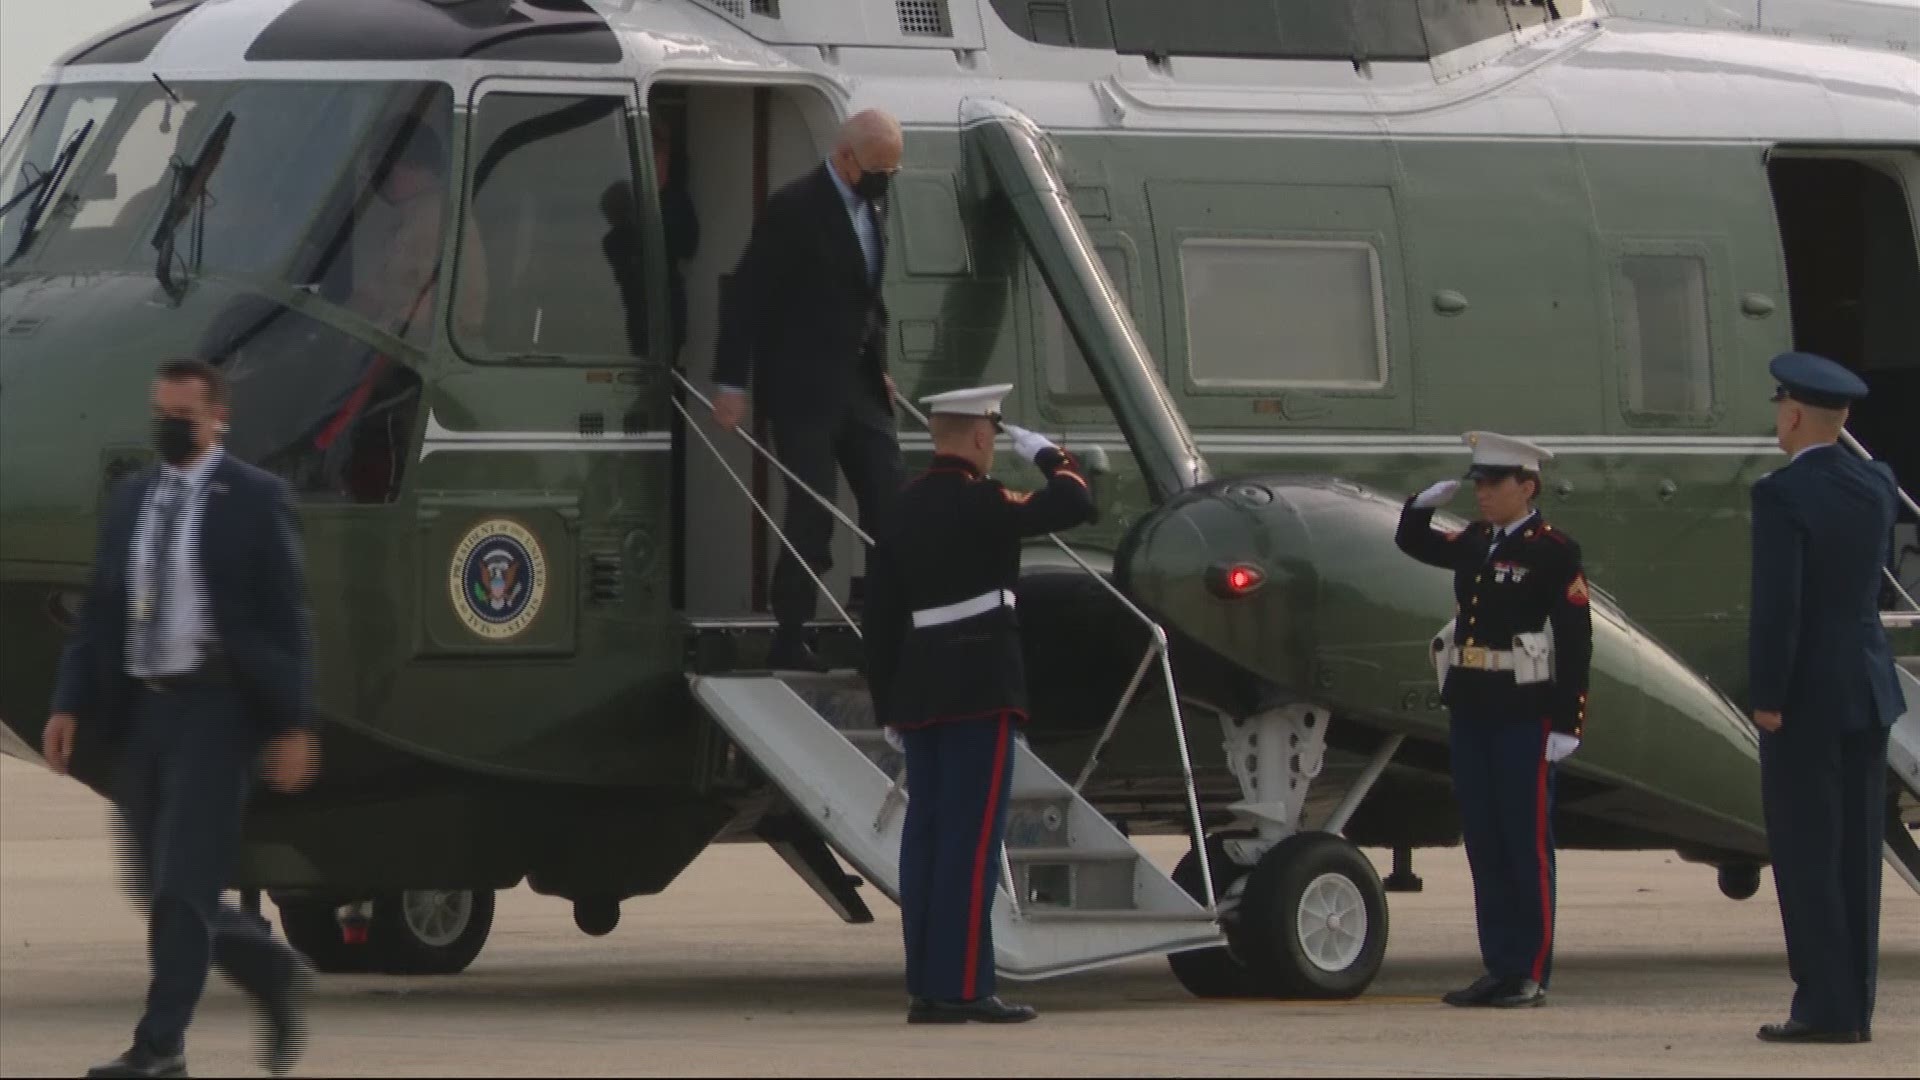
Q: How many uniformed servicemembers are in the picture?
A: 3